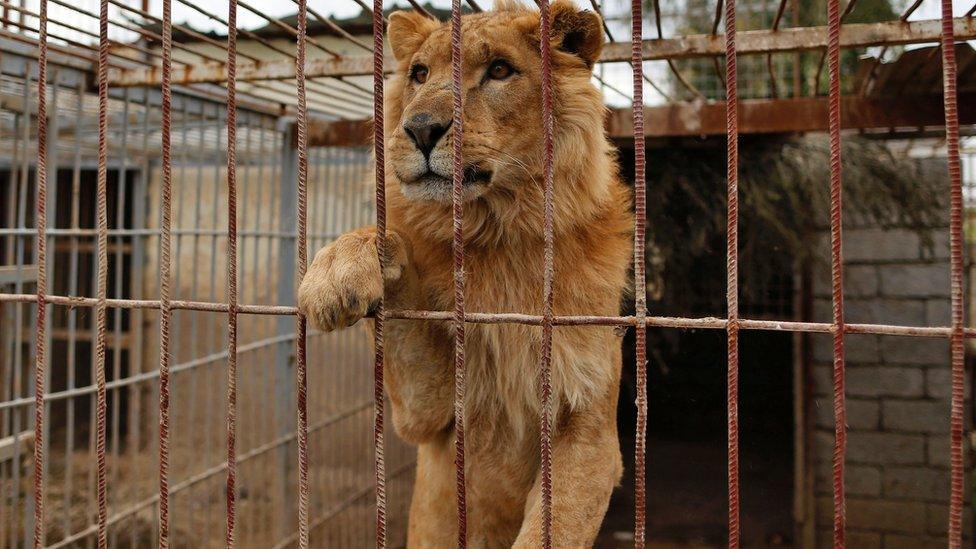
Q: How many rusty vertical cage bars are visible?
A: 12